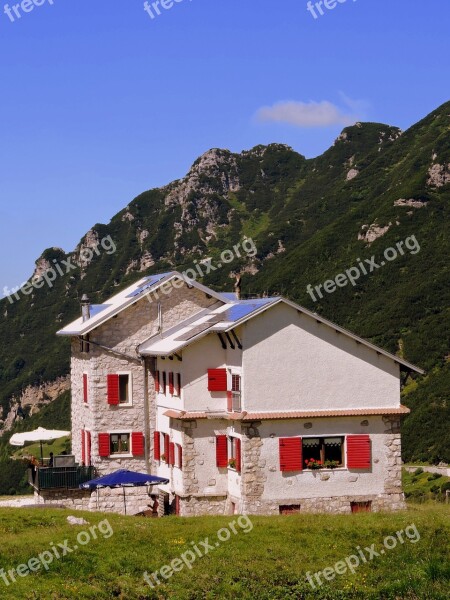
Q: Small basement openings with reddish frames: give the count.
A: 2